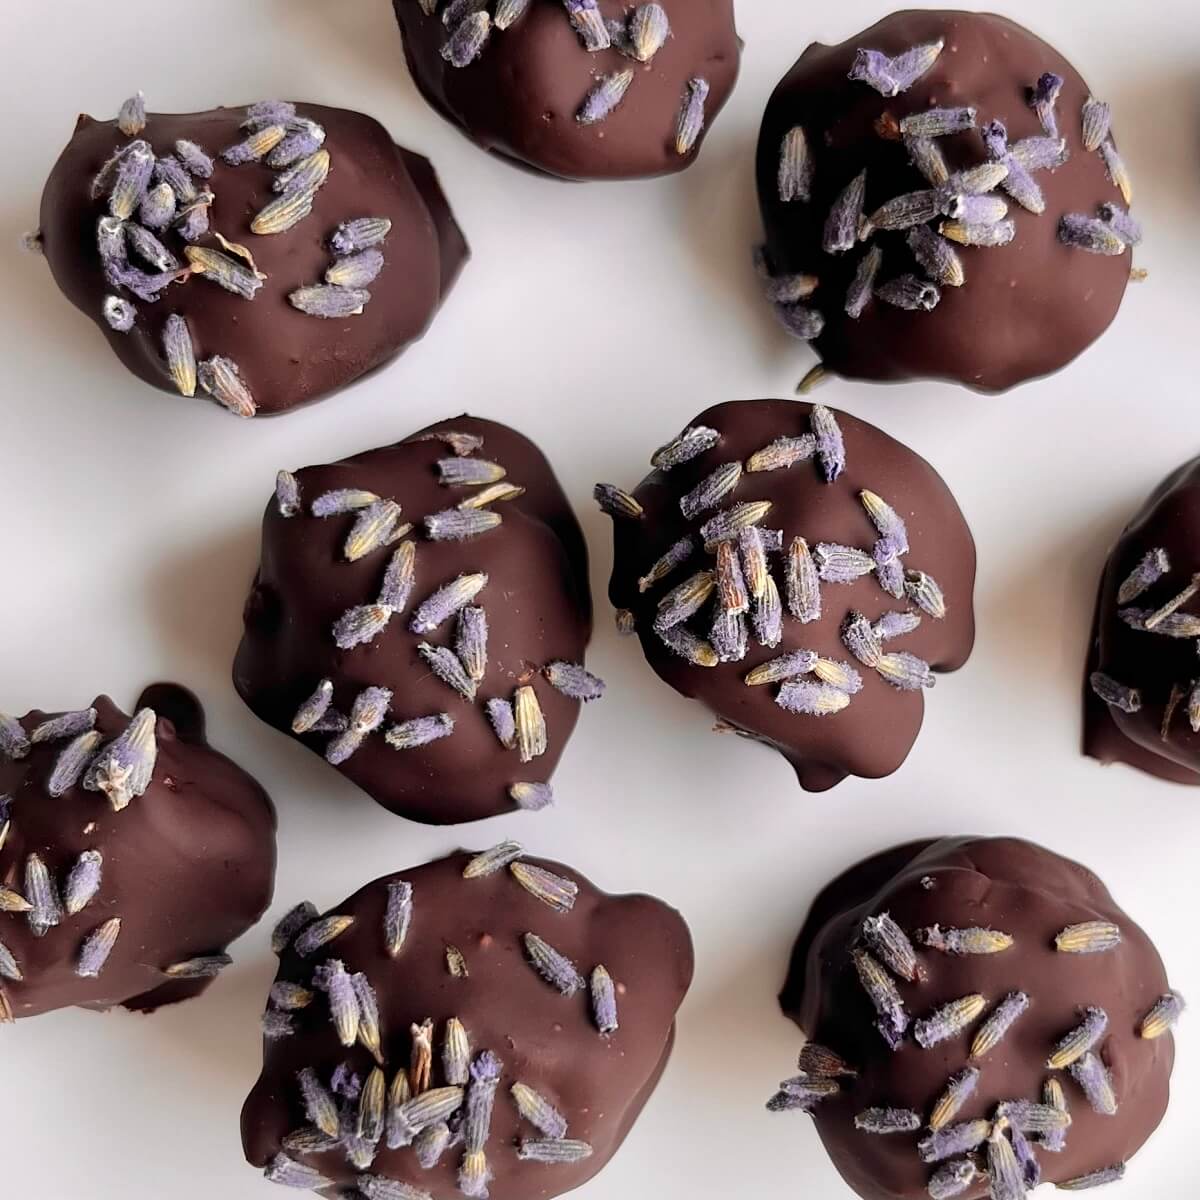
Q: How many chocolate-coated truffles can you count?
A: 9